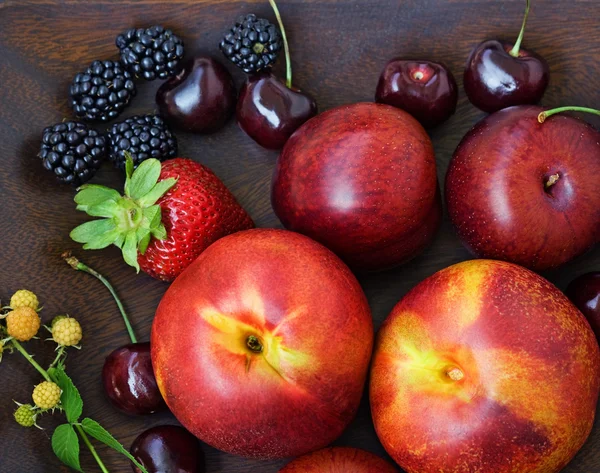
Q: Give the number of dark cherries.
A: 7